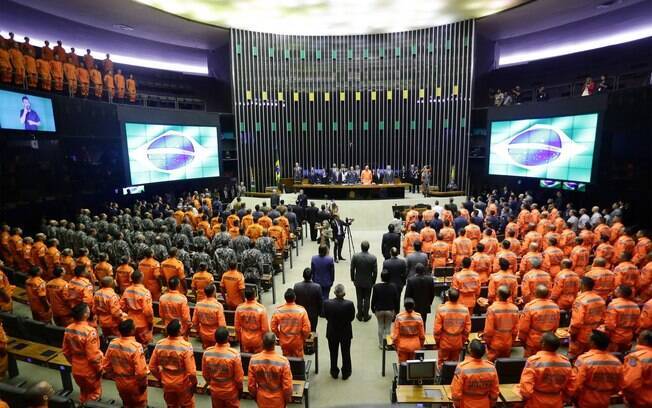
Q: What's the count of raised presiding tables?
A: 1